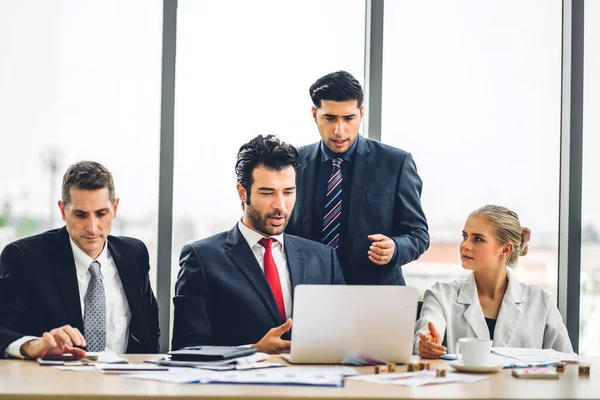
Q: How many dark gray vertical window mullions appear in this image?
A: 3